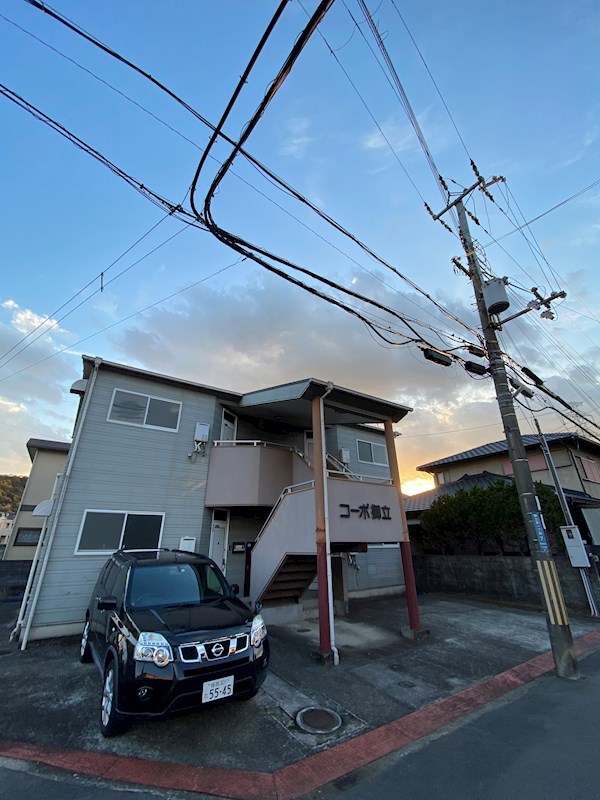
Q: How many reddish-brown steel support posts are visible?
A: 2